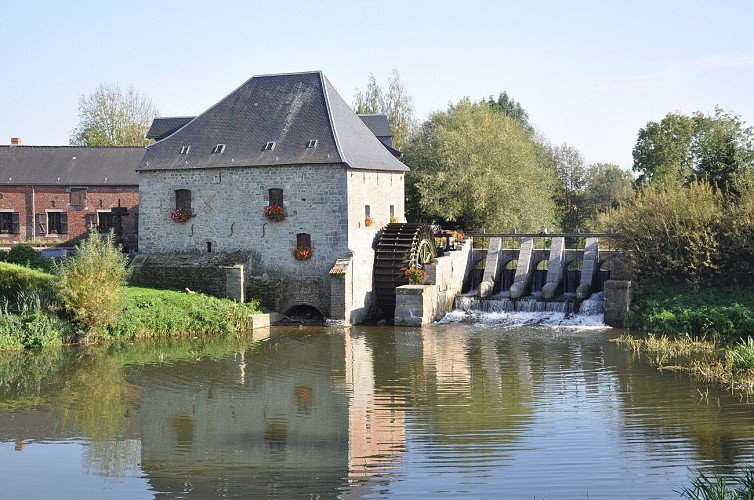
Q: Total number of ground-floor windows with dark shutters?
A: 3